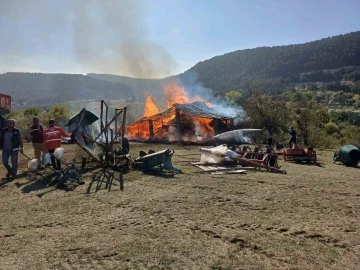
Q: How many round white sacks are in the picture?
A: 3